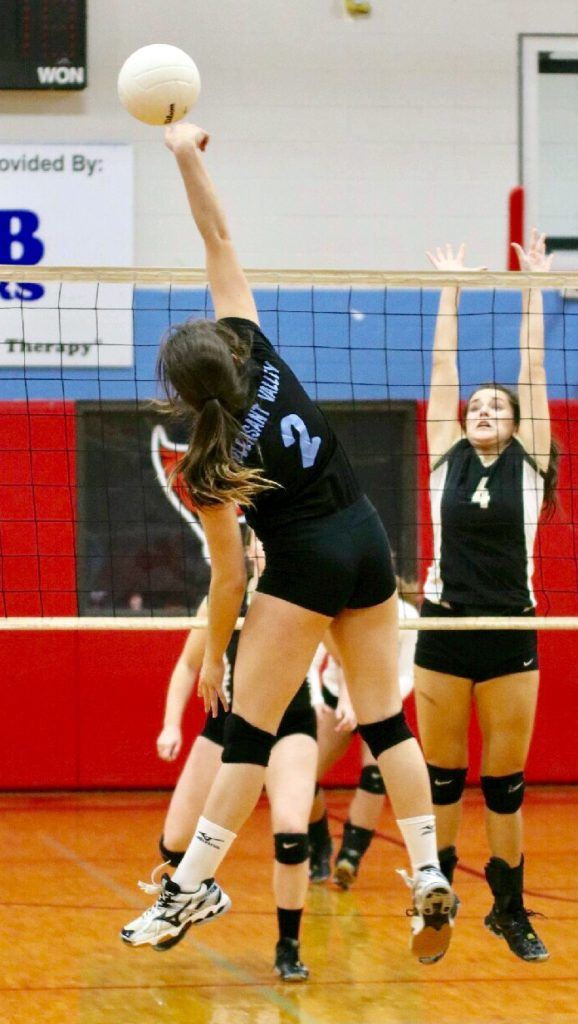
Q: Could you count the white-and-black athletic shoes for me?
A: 2